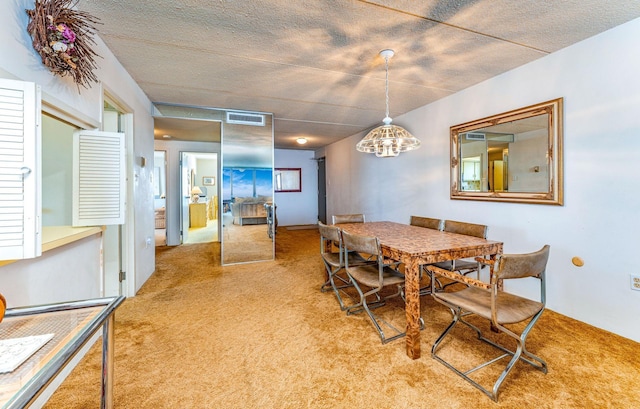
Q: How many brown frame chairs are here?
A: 6